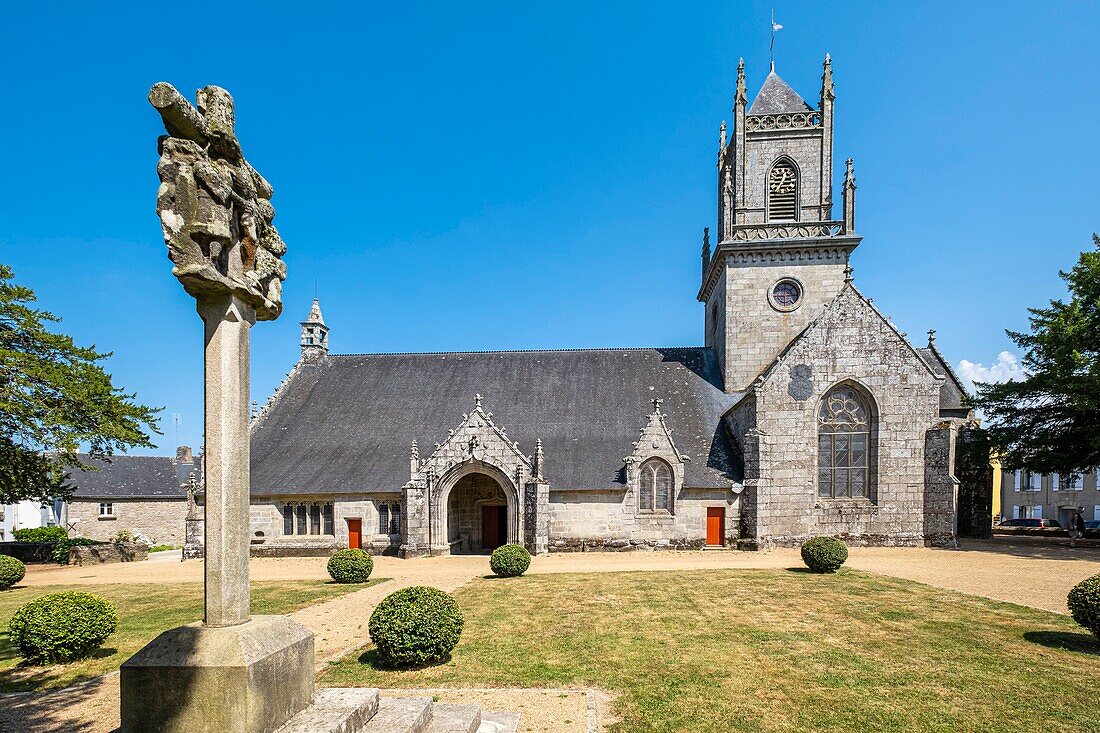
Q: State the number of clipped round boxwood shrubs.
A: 7